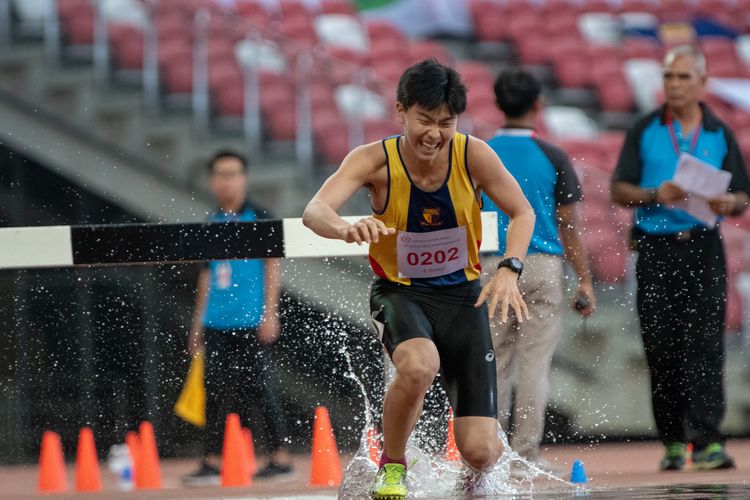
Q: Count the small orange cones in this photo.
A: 9